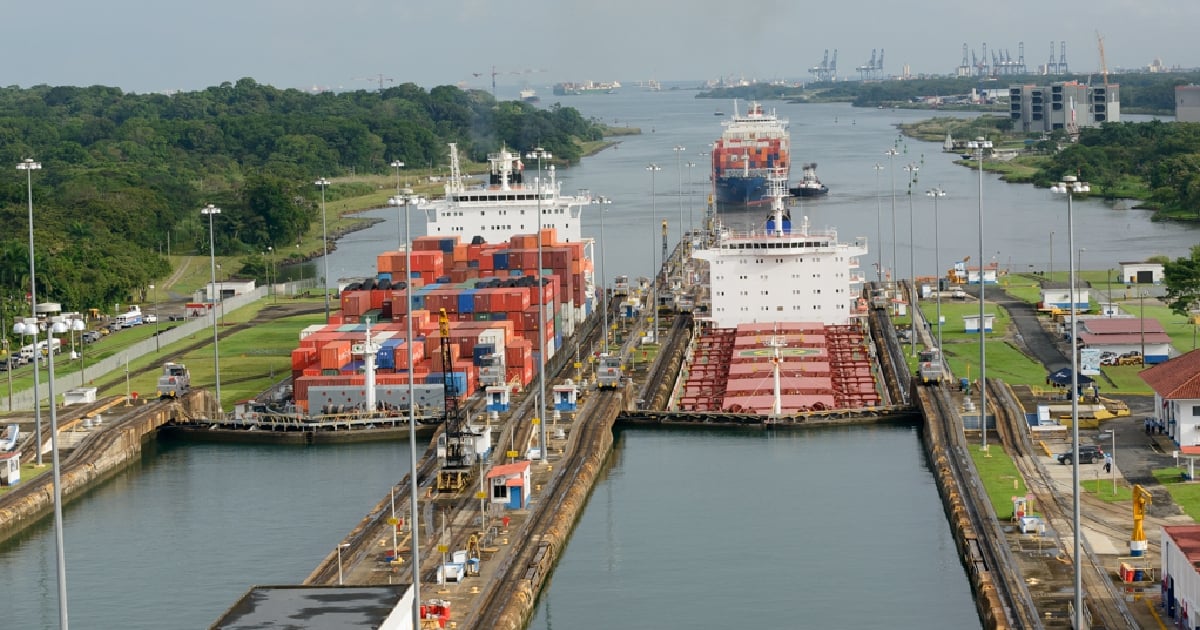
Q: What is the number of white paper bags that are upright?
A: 0